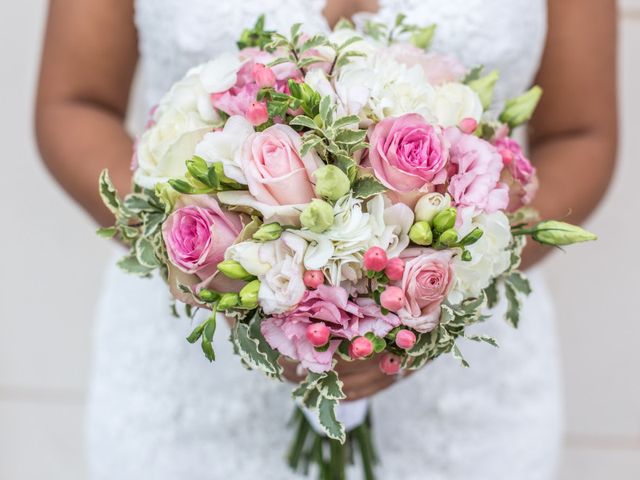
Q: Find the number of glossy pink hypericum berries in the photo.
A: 12